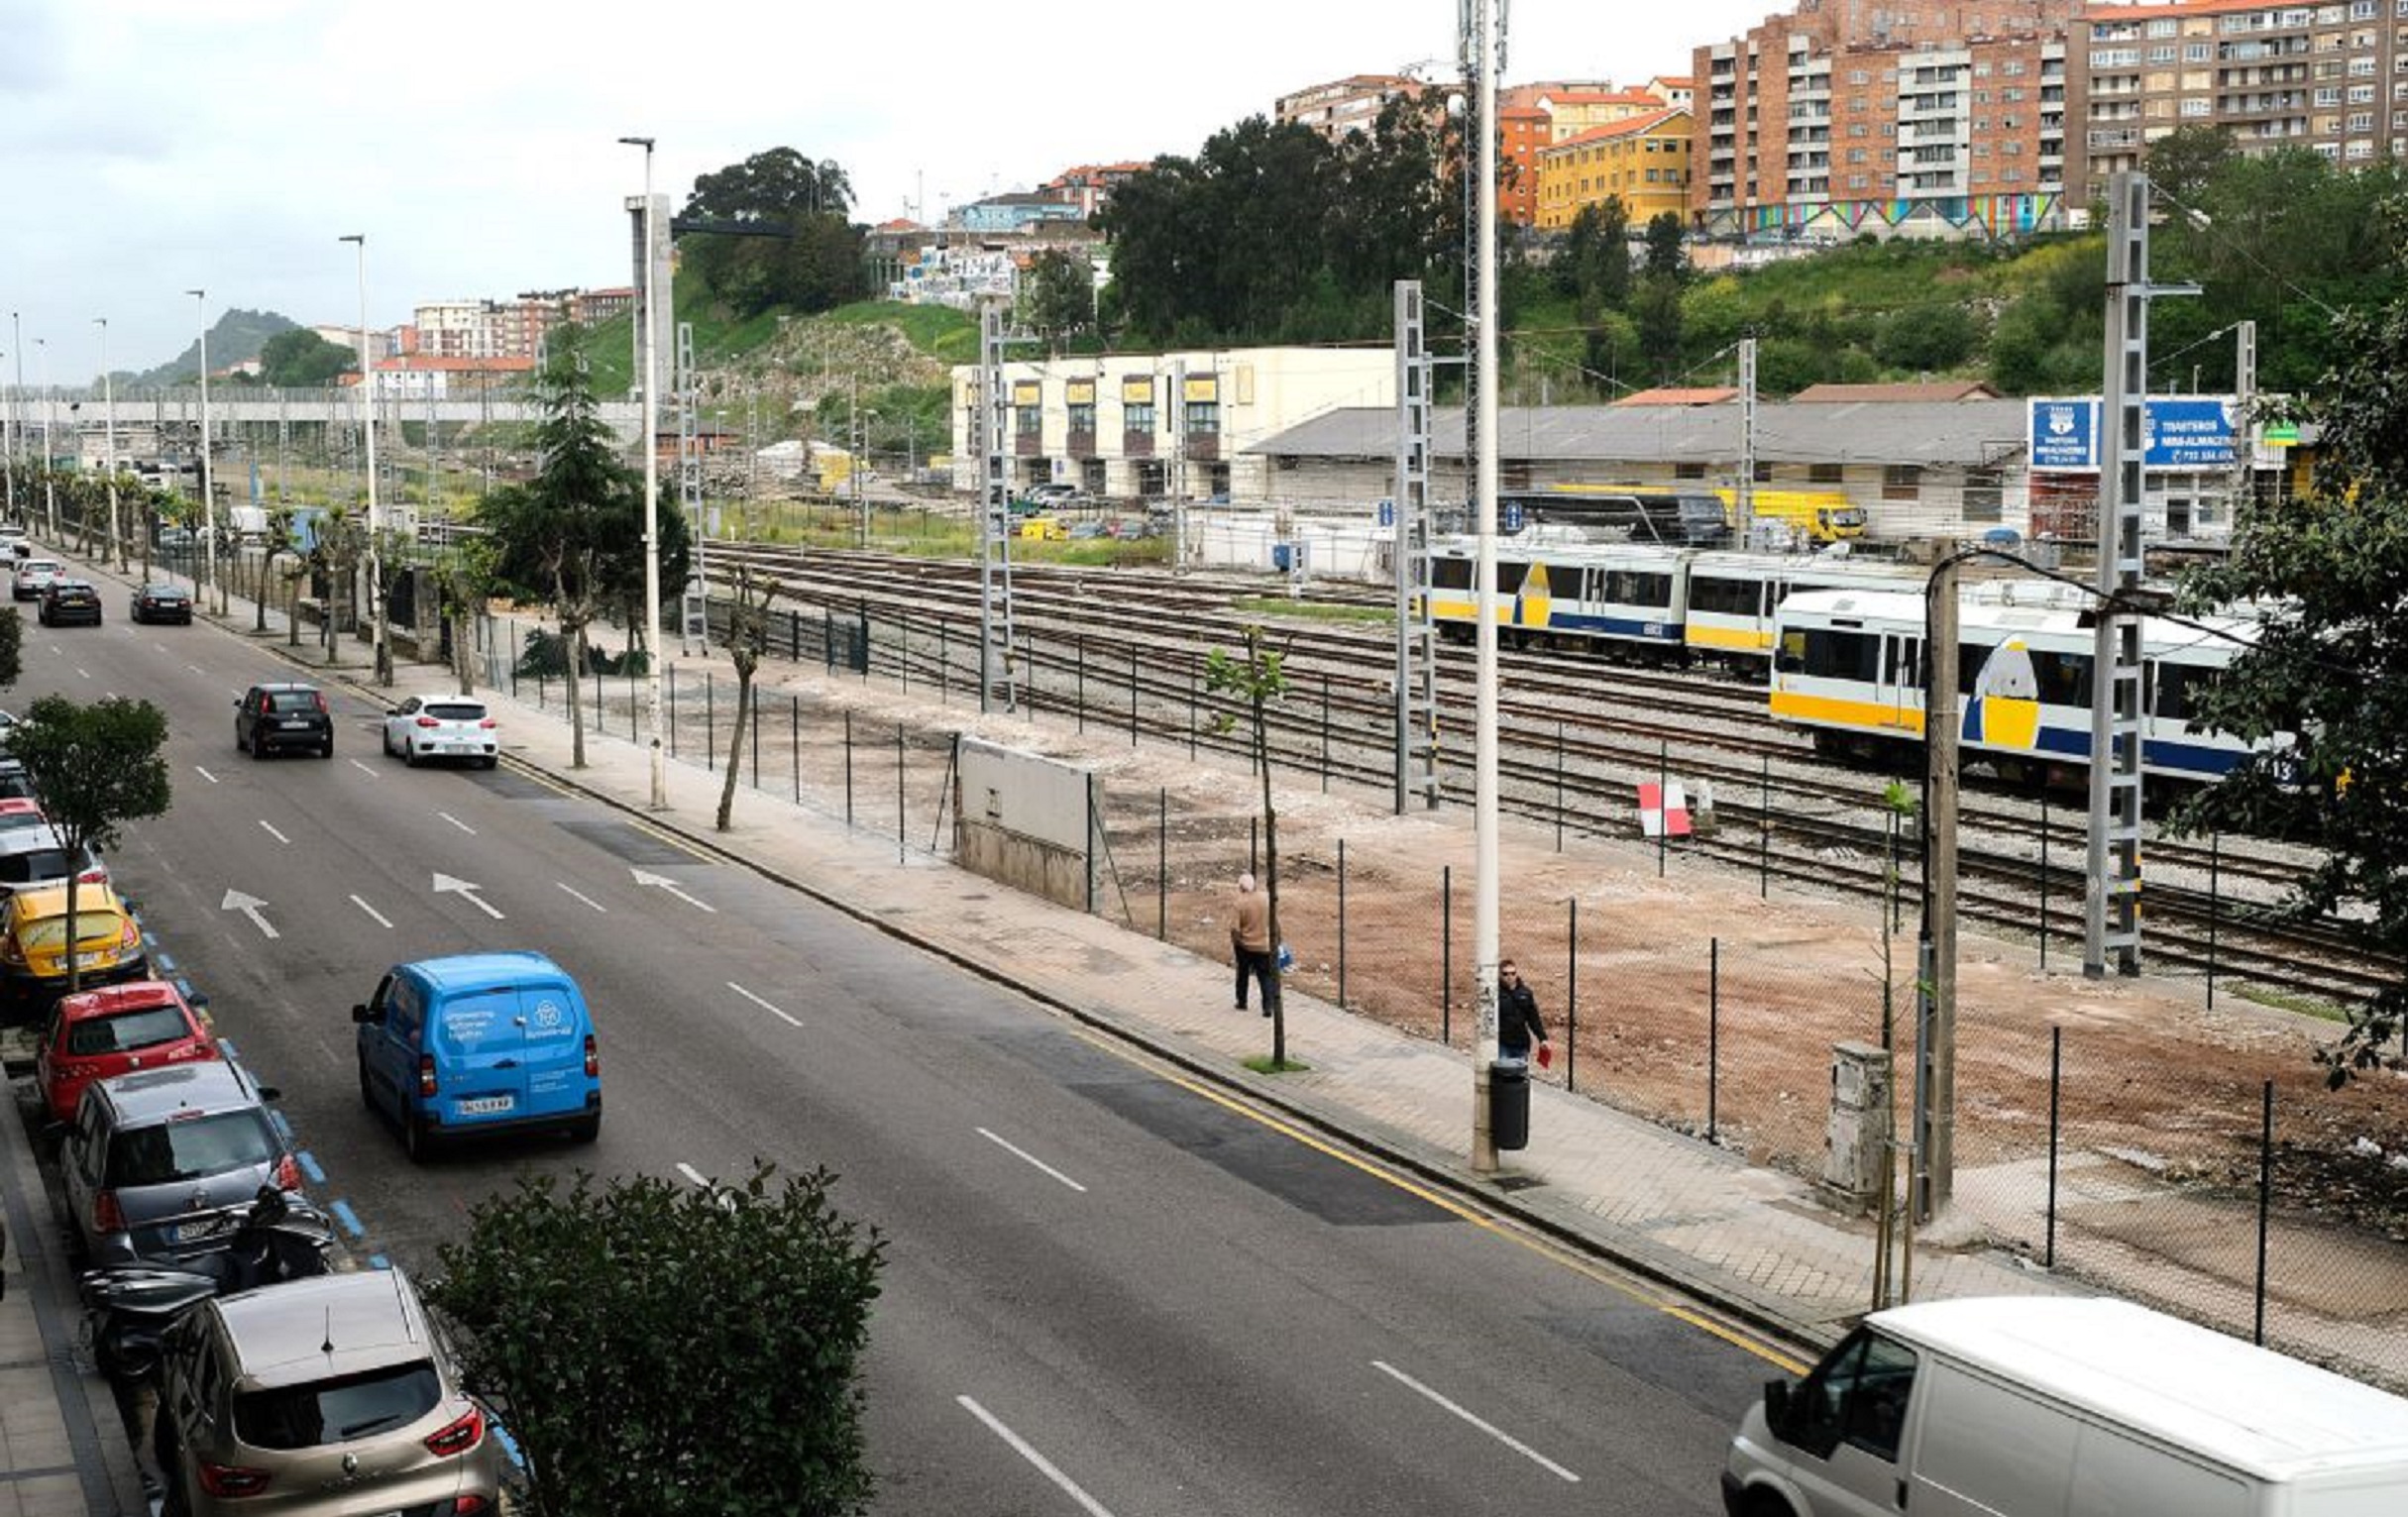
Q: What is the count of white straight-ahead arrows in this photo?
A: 3